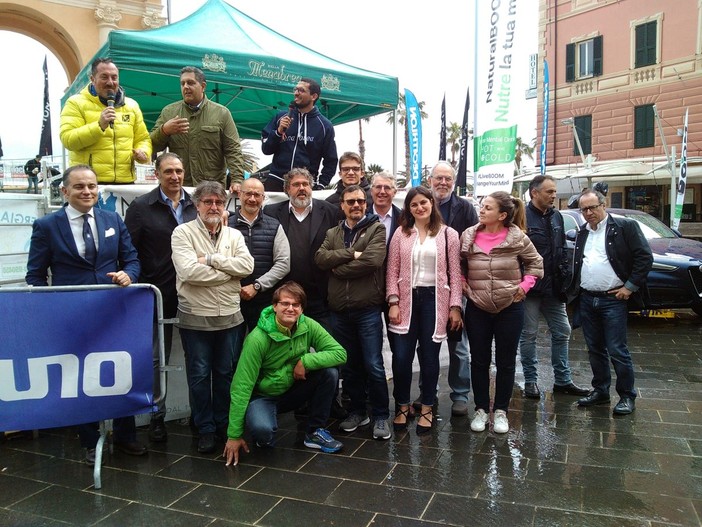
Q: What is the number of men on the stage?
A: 3